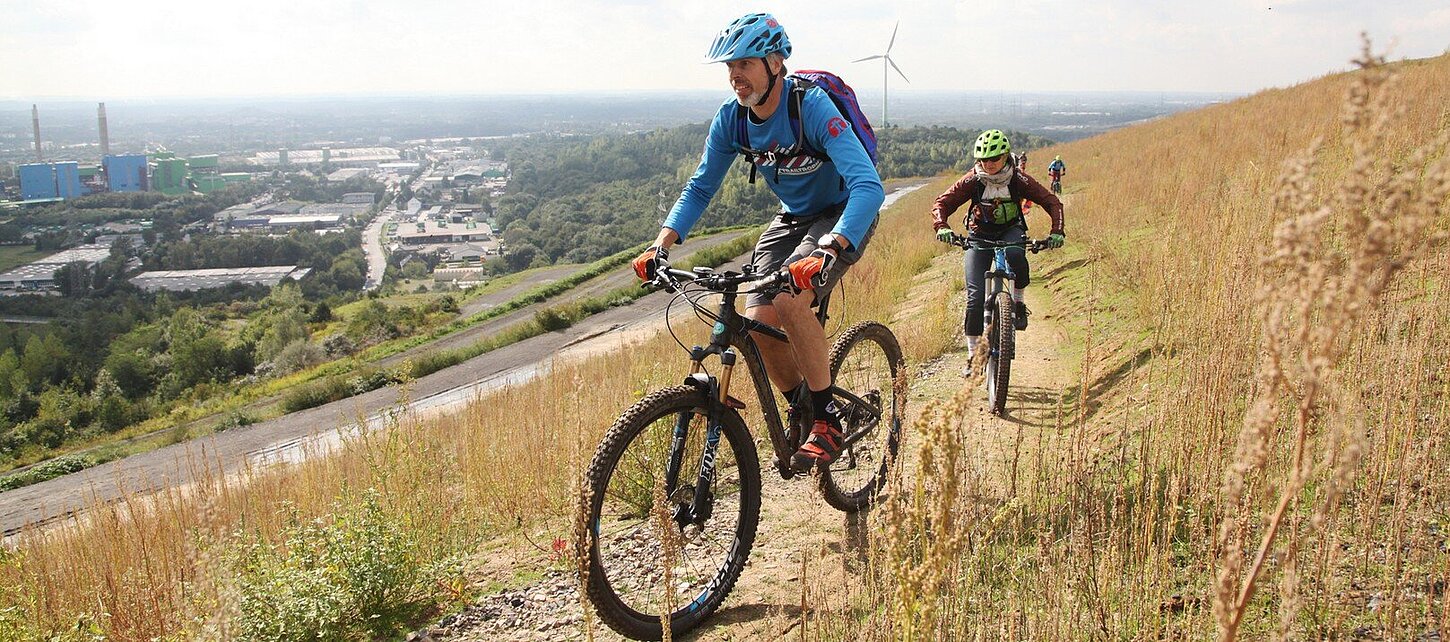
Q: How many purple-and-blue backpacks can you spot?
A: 1